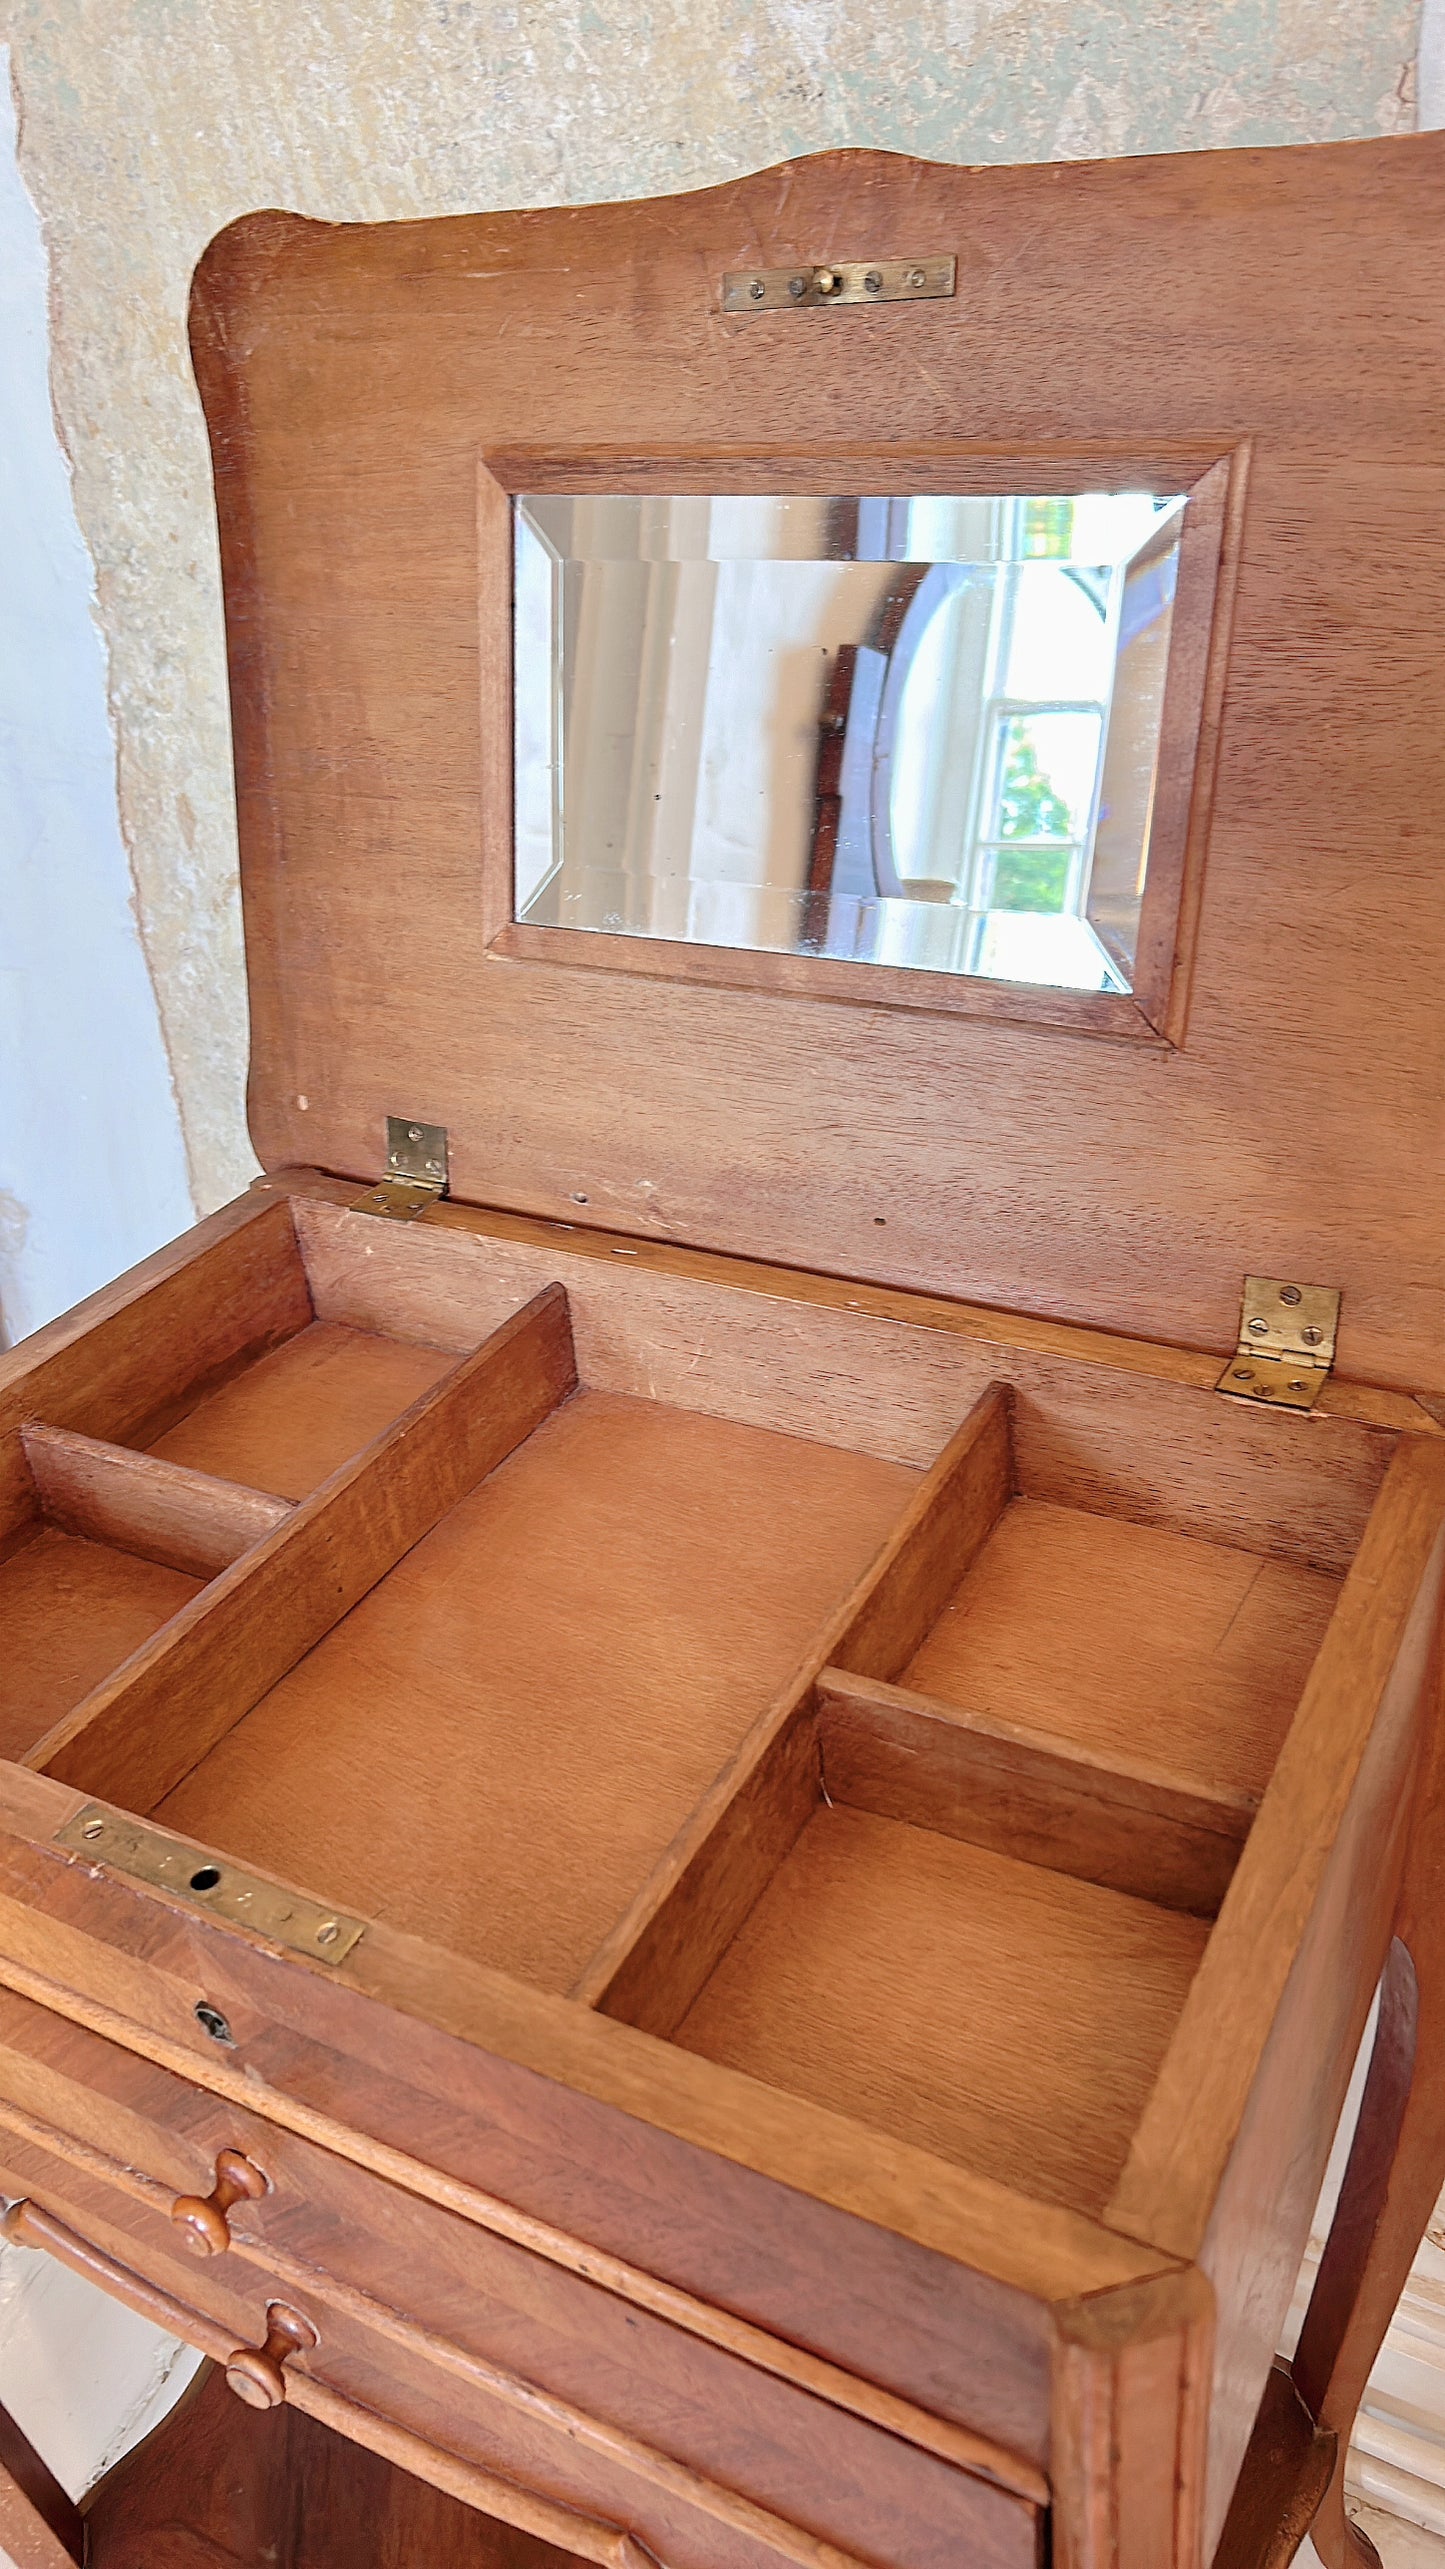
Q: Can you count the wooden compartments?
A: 5